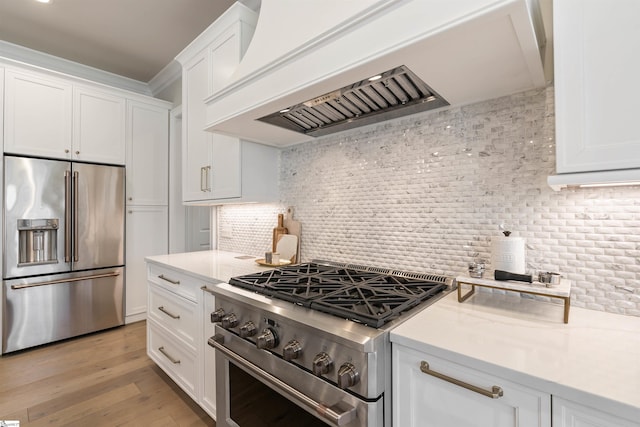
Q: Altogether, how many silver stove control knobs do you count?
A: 7